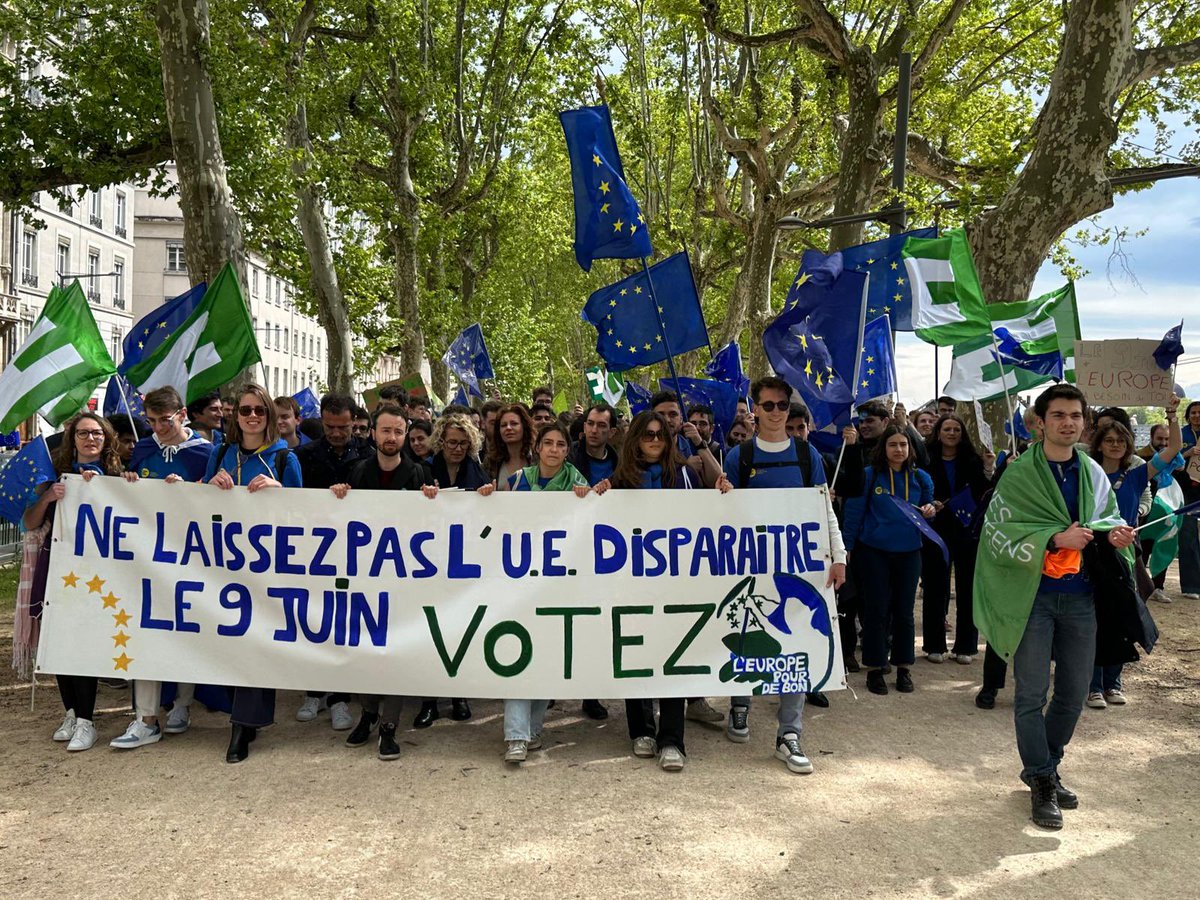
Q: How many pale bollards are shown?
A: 0